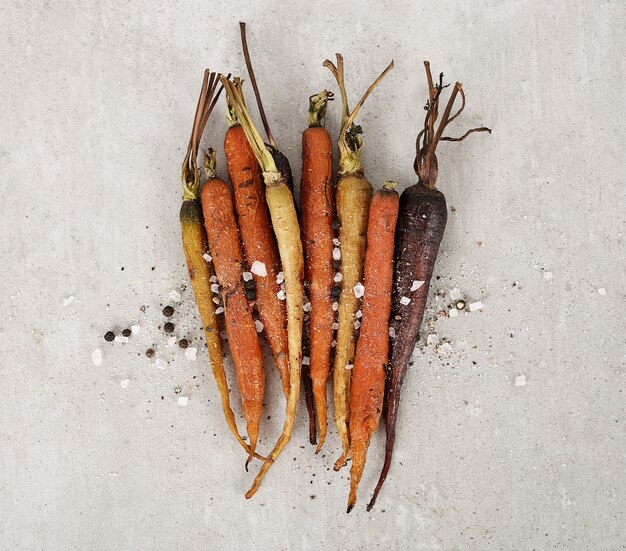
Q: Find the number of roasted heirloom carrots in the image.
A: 9